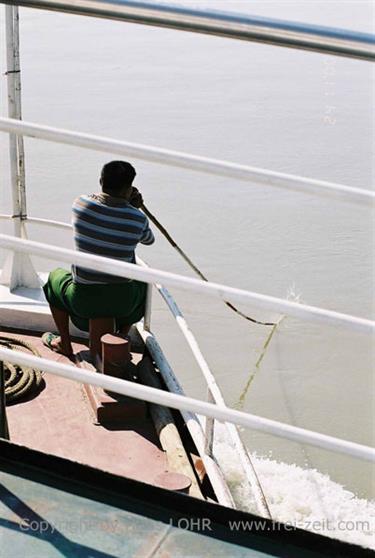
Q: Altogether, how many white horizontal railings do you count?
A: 3